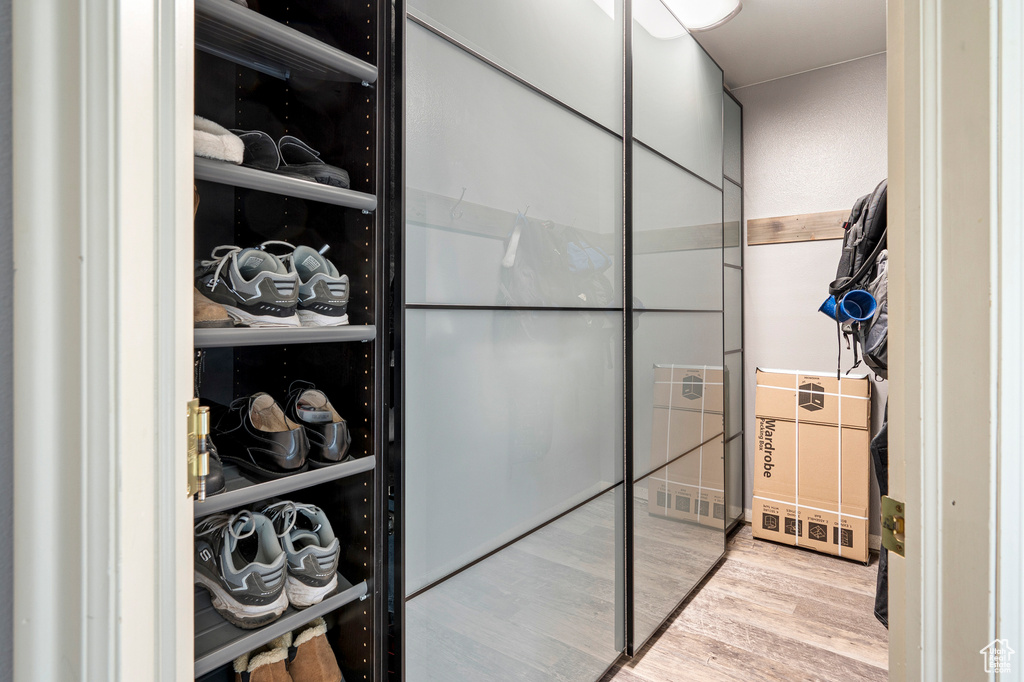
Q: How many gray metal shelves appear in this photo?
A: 5